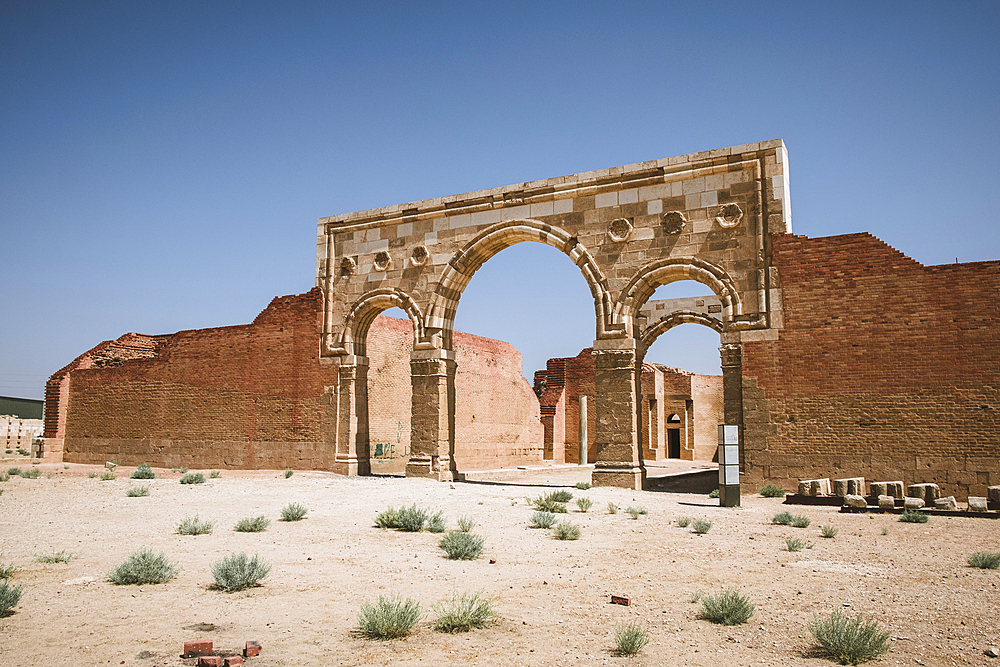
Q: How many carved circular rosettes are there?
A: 6